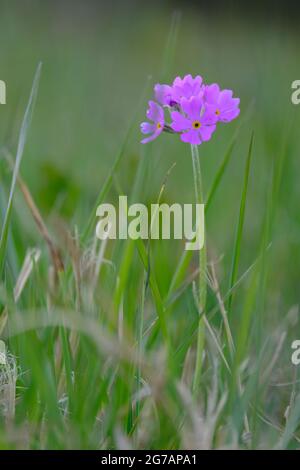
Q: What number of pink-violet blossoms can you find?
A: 5